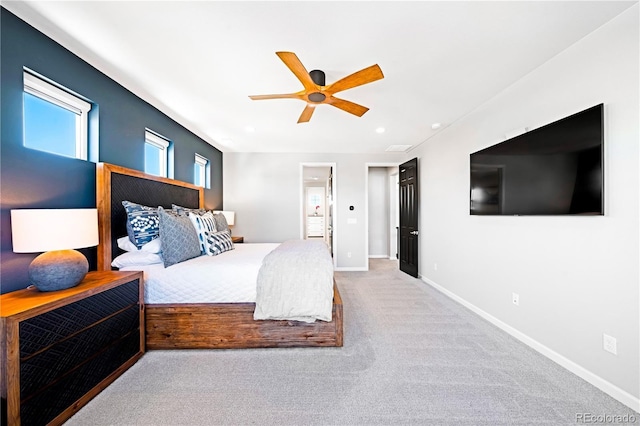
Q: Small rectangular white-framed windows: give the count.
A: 3